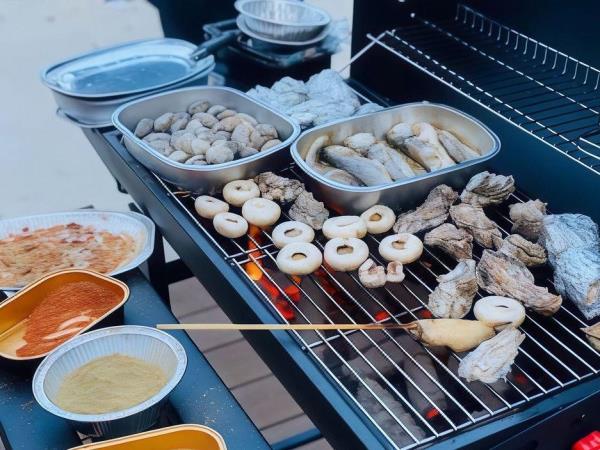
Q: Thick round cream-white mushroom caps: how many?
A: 11